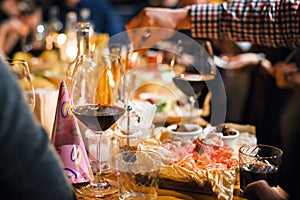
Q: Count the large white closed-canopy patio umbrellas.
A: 0